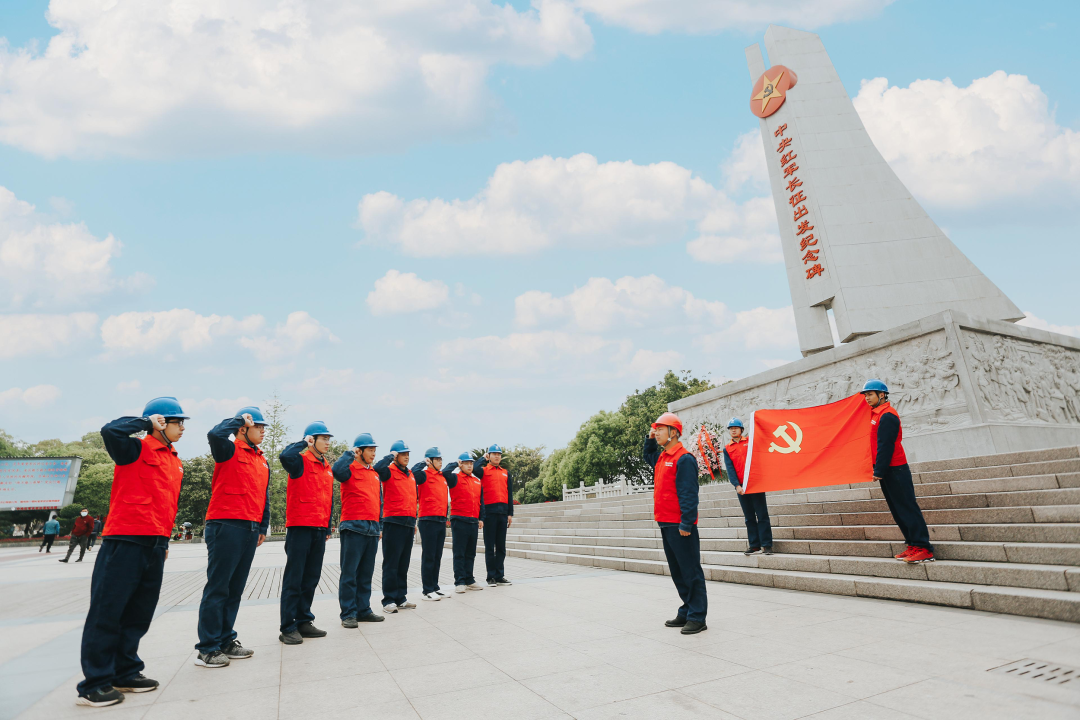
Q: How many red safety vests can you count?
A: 11